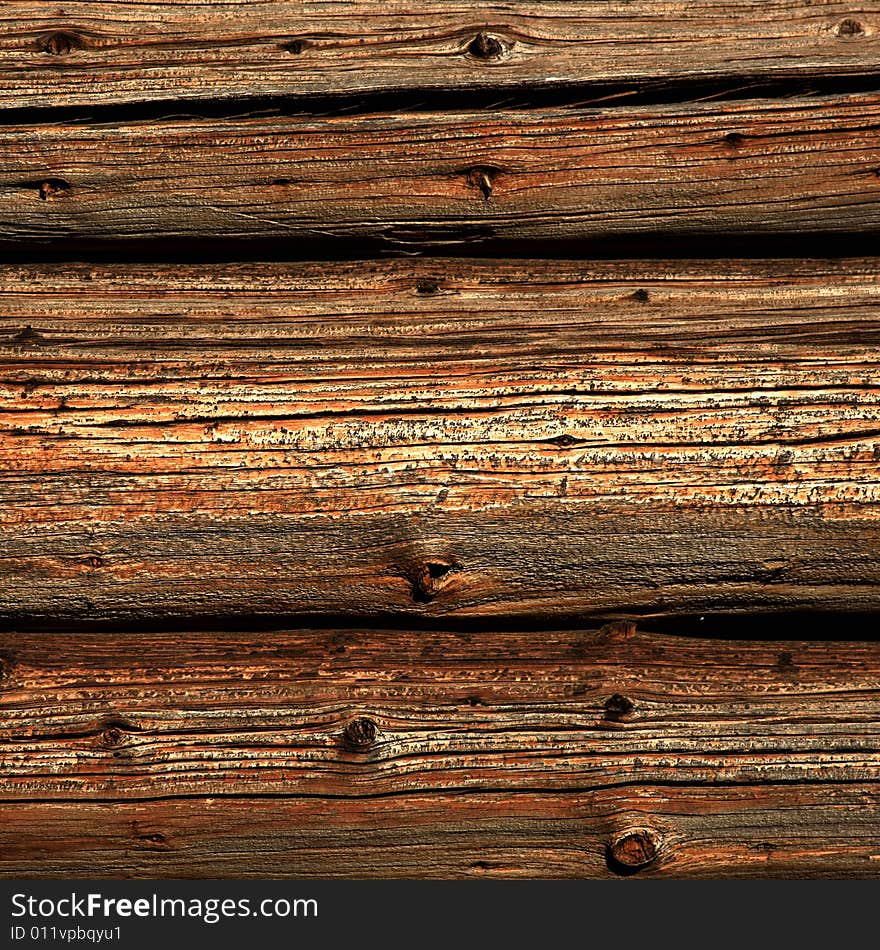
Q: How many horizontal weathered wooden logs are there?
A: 4